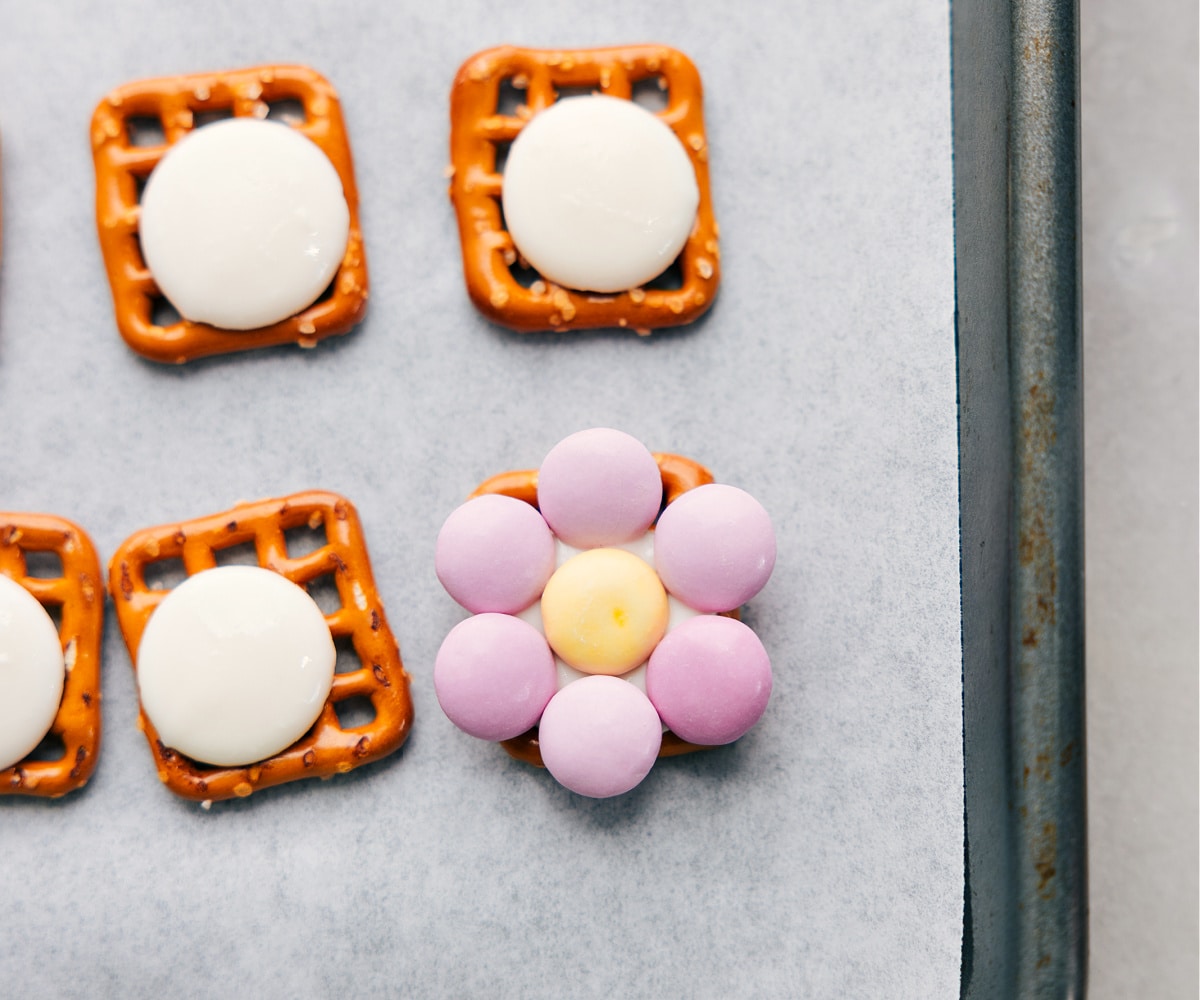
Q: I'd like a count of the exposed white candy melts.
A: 4